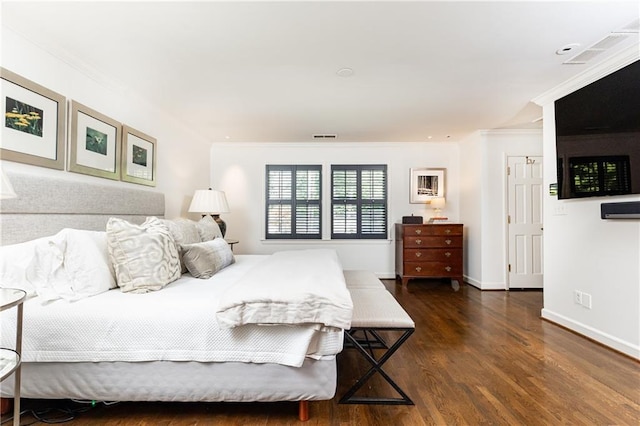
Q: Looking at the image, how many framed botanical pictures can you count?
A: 3